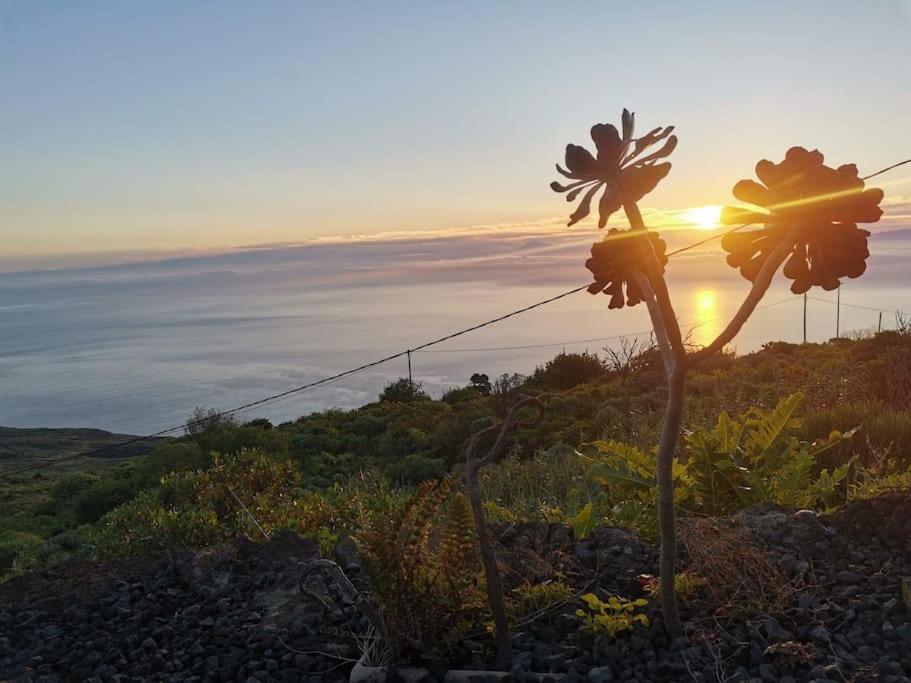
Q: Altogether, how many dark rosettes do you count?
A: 3